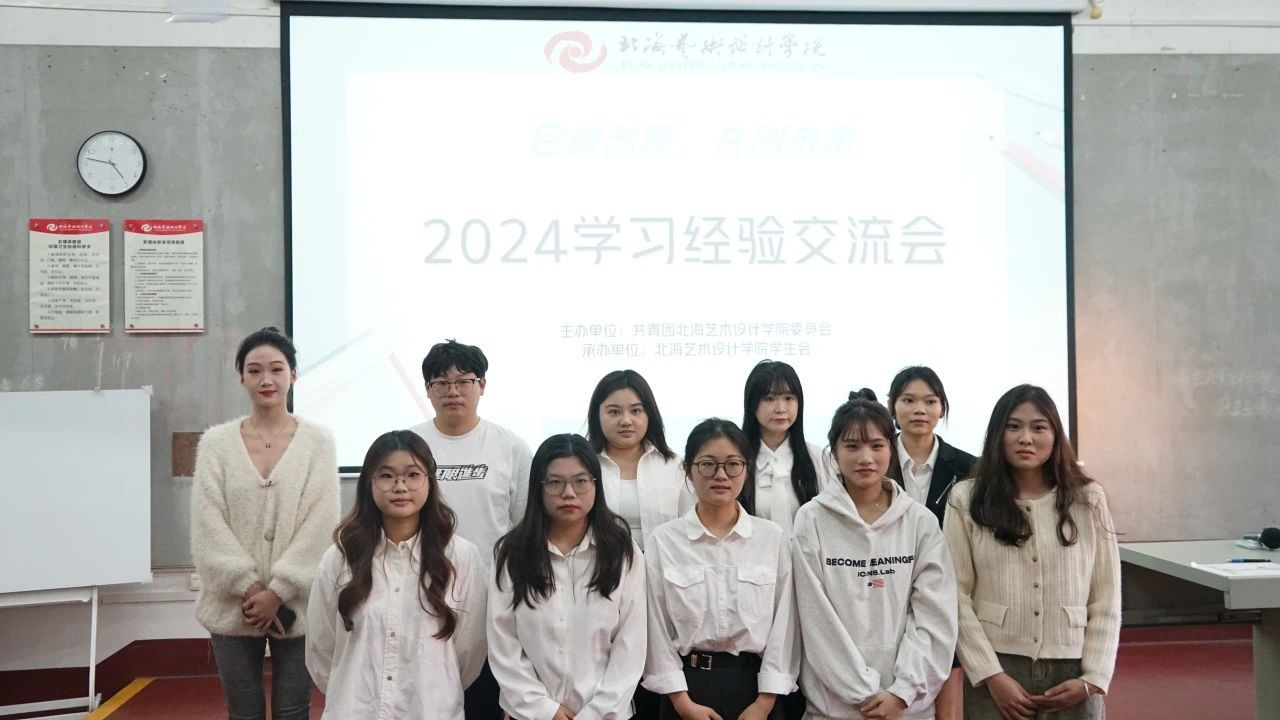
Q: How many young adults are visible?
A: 10